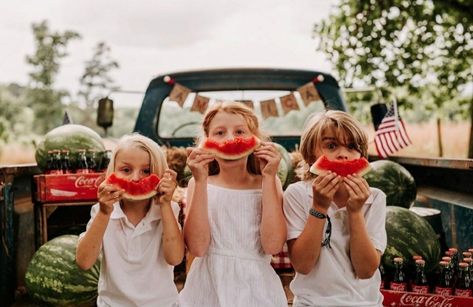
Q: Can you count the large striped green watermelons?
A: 5